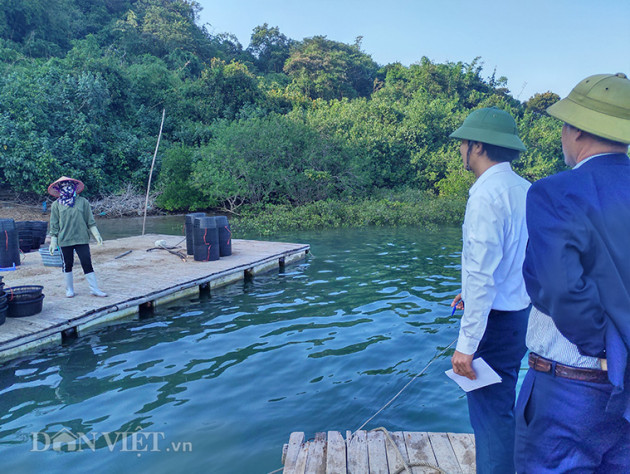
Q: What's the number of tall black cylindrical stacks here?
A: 4